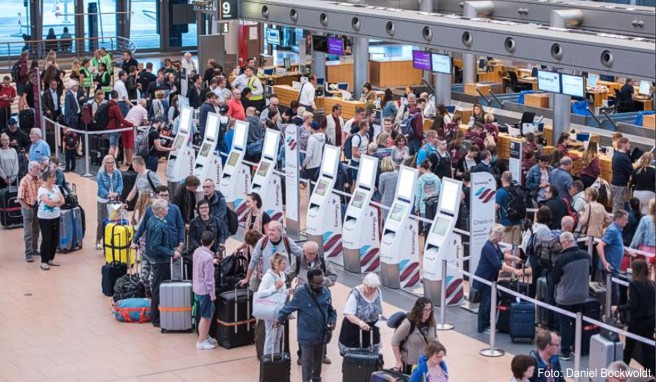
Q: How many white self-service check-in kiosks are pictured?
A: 8